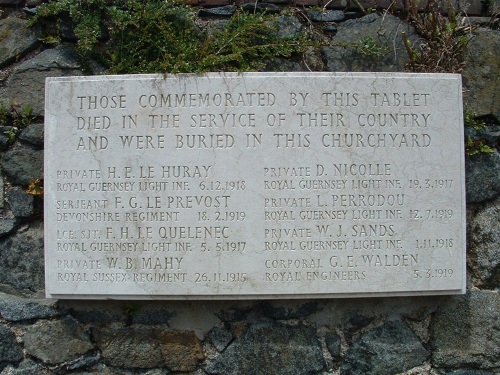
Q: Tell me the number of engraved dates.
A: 8